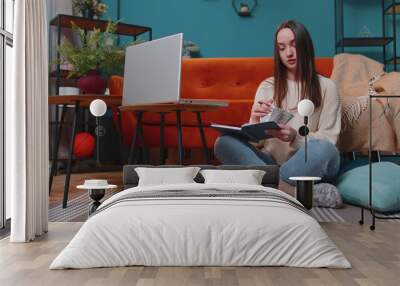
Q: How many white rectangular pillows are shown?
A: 2